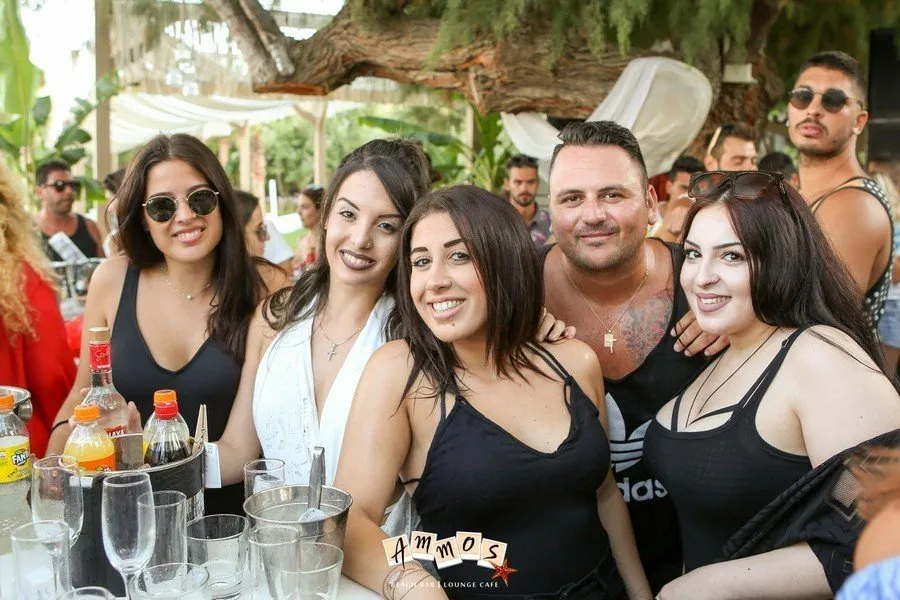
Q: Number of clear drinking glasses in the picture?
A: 10